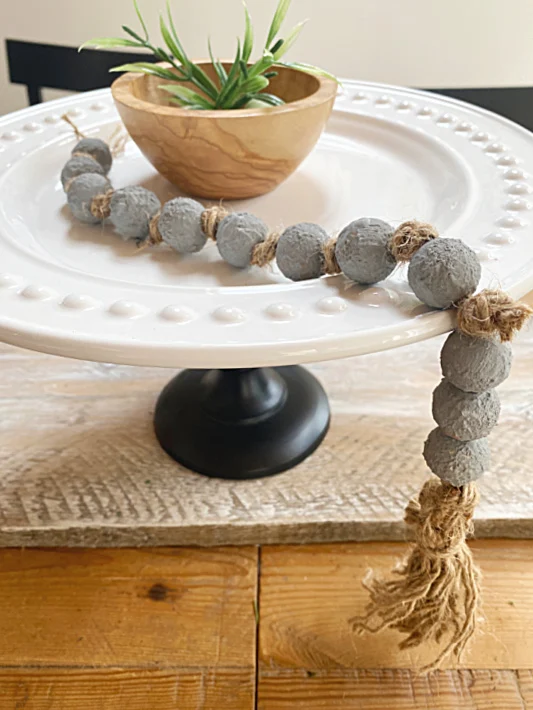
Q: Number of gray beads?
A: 12